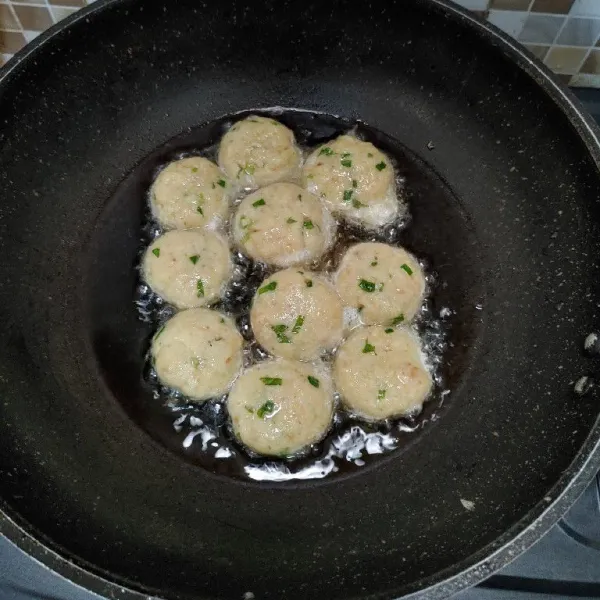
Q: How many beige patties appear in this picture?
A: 10